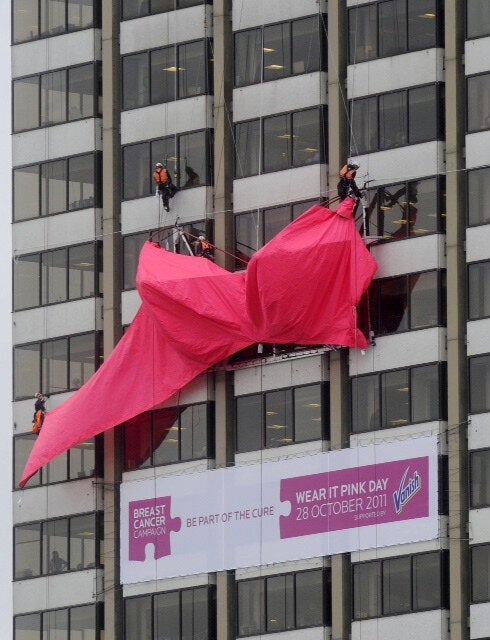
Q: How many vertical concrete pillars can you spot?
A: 4